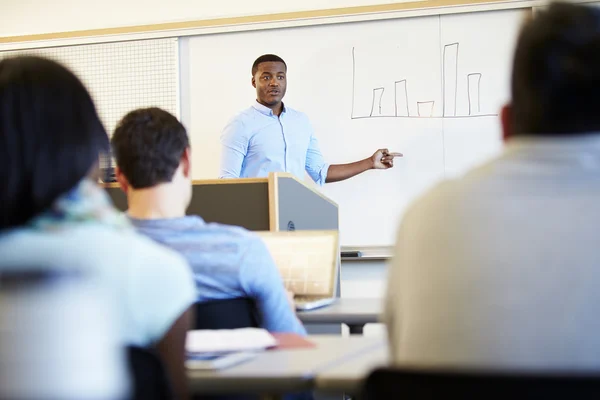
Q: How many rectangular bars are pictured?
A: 5